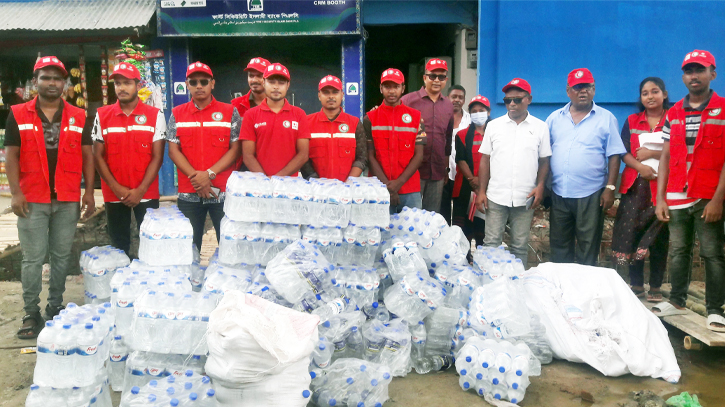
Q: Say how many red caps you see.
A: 12